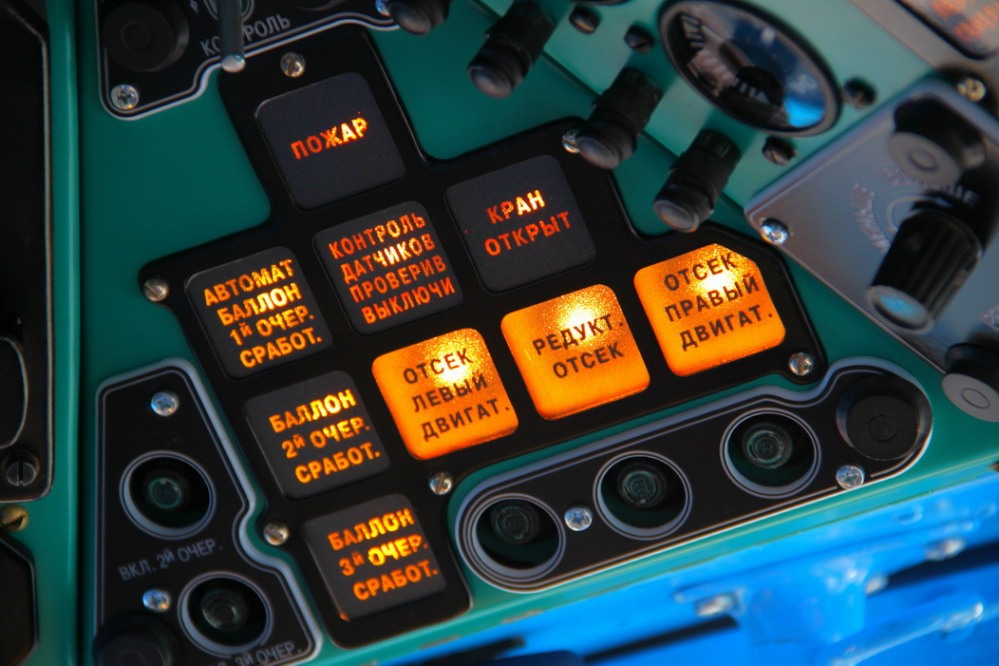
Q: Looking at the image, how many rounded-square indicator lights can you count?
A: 9